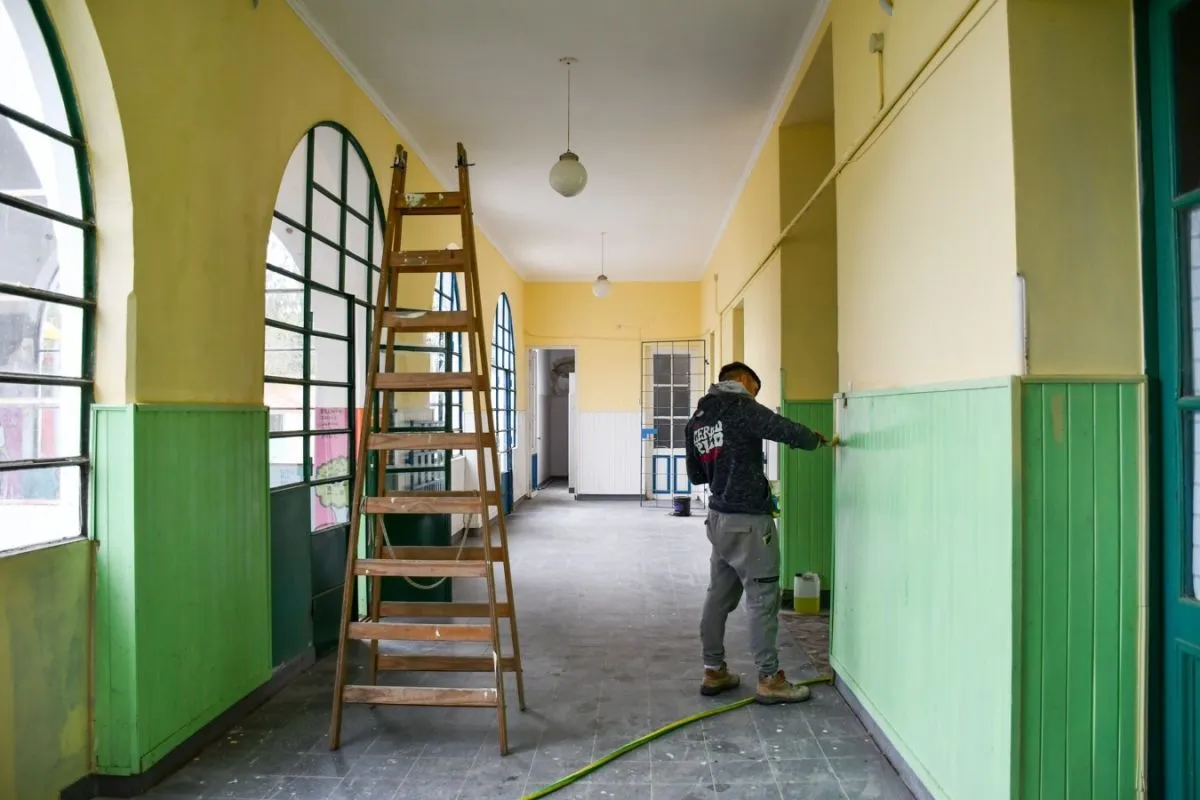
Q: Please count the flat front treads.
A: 9